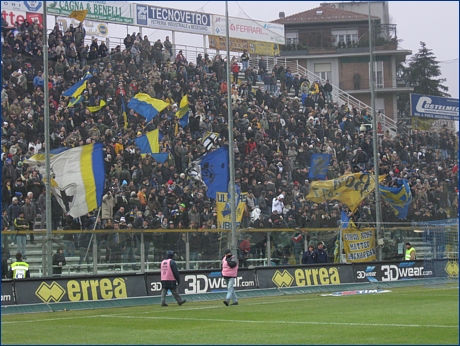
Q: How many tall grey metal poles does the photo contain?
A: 3